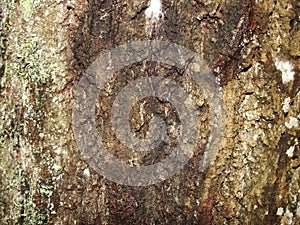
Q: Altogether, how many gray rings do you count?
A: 2